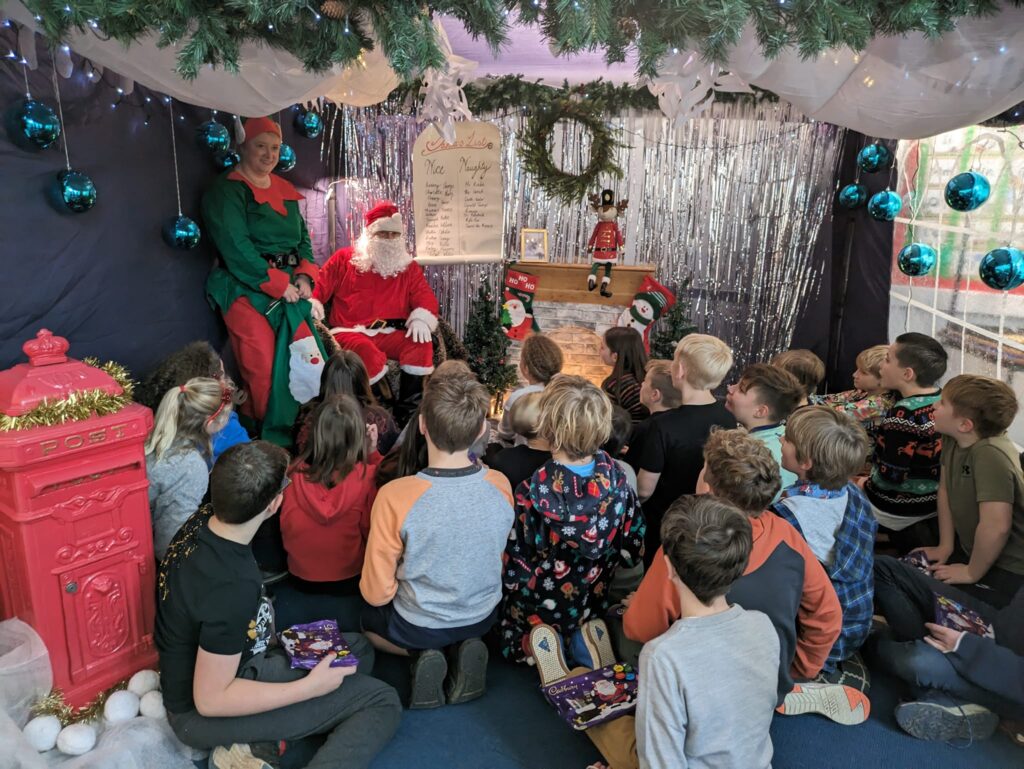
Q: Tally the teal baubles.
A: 13